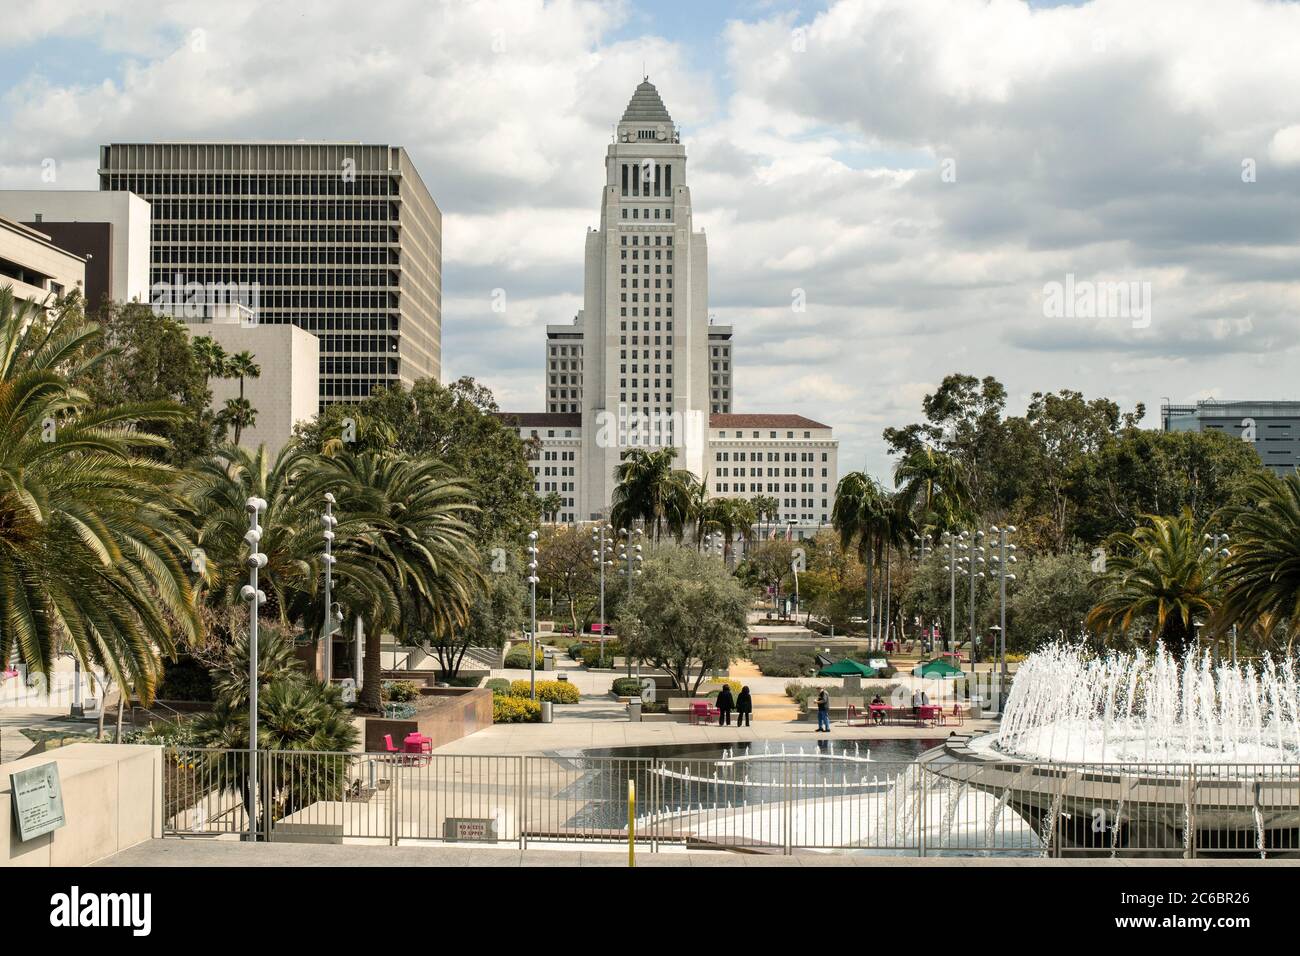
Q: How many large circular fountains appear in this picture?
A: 1